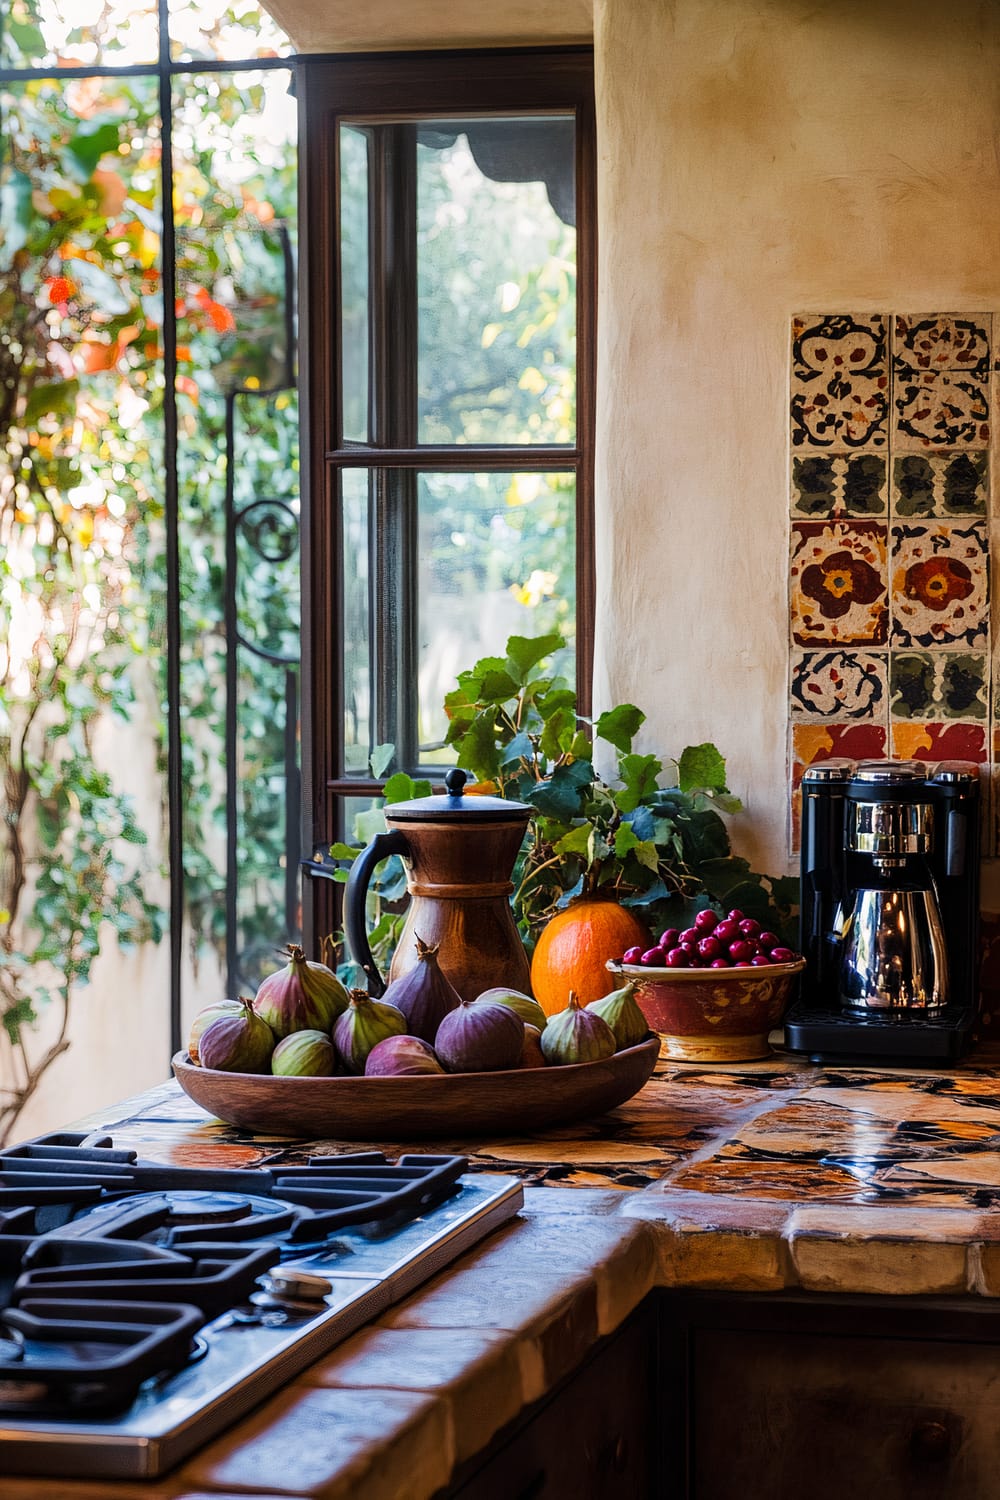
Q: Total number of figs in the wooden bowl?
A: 12